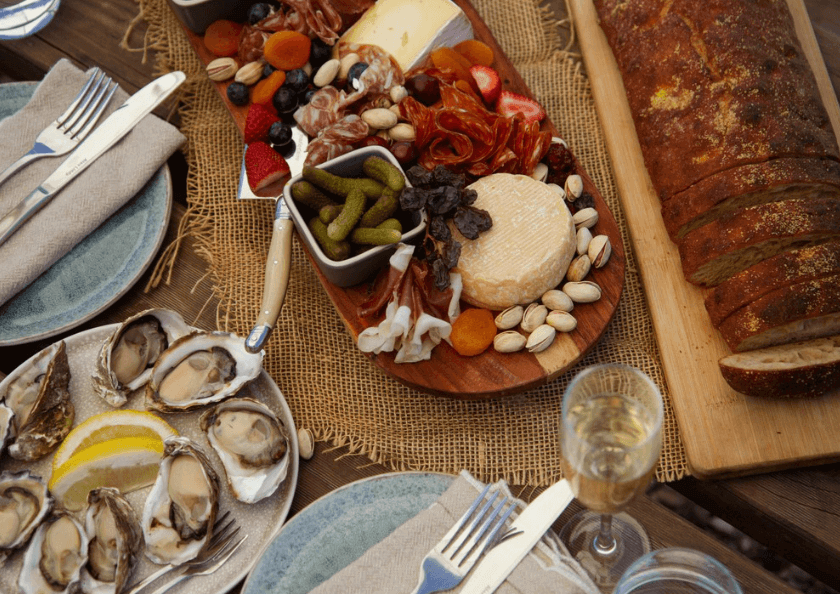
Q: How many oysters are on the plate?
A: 9